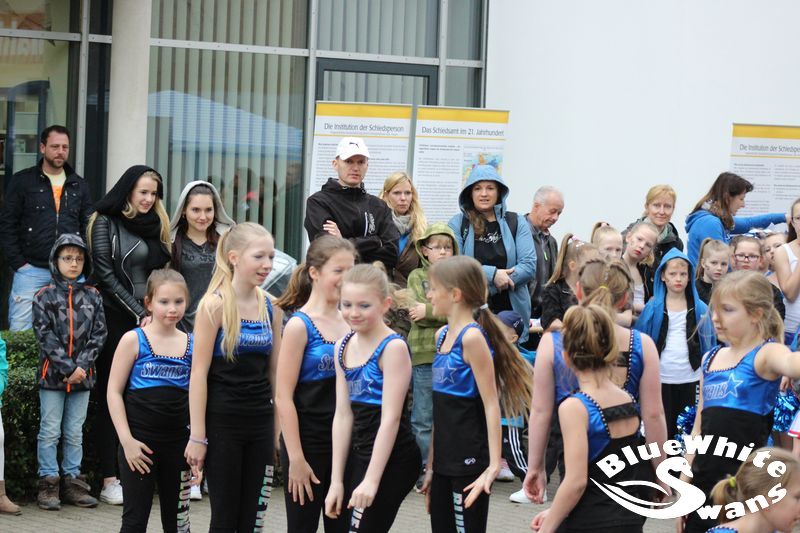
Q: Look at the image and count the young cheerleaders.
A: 9